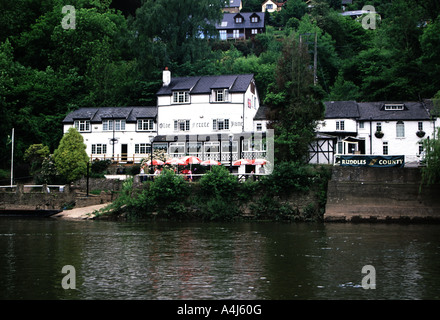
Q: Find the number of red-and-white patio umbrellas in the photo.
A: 6